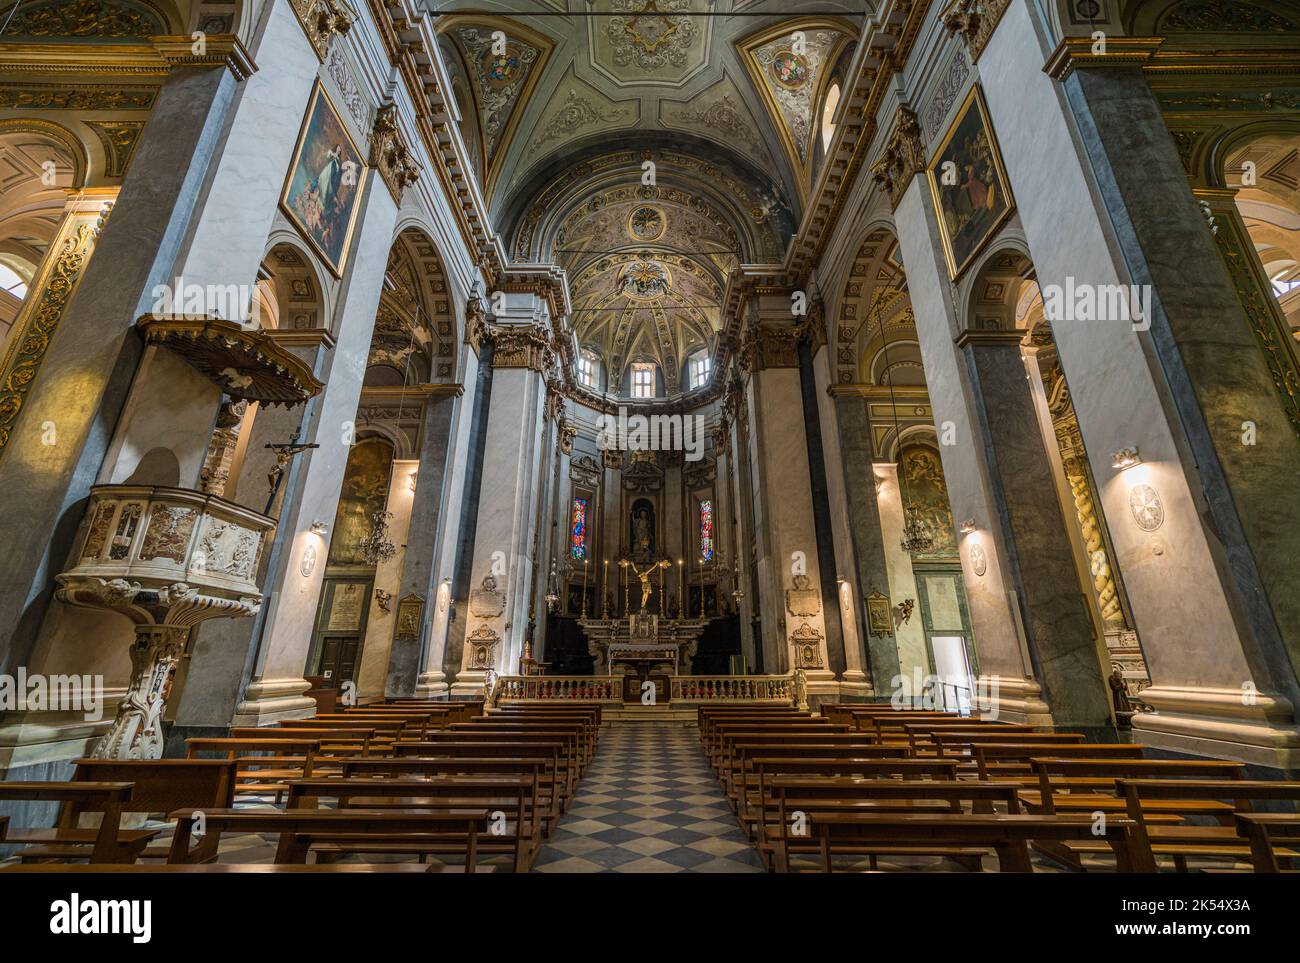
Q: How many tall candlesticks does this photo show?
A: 6